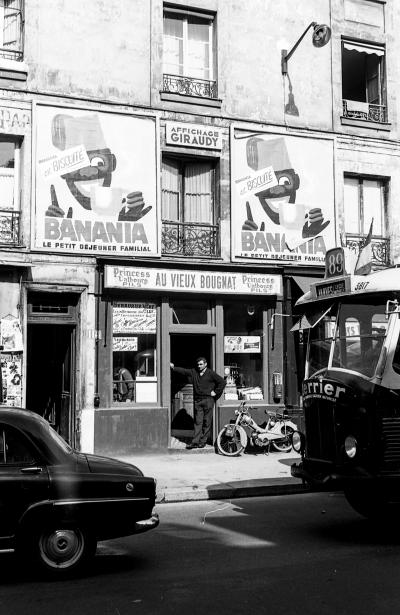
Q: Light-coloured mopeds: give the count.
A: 1